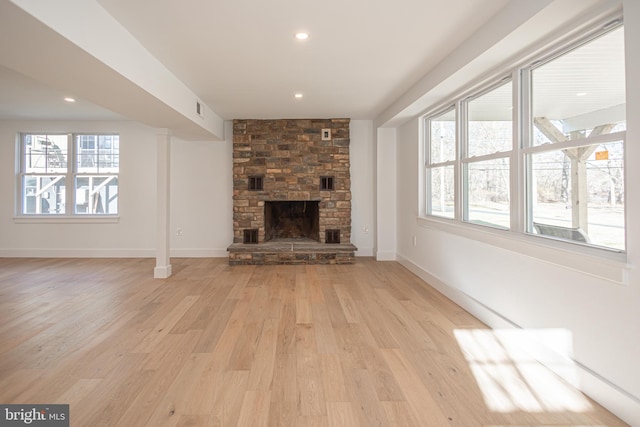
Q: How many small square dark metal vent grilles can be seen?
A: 4